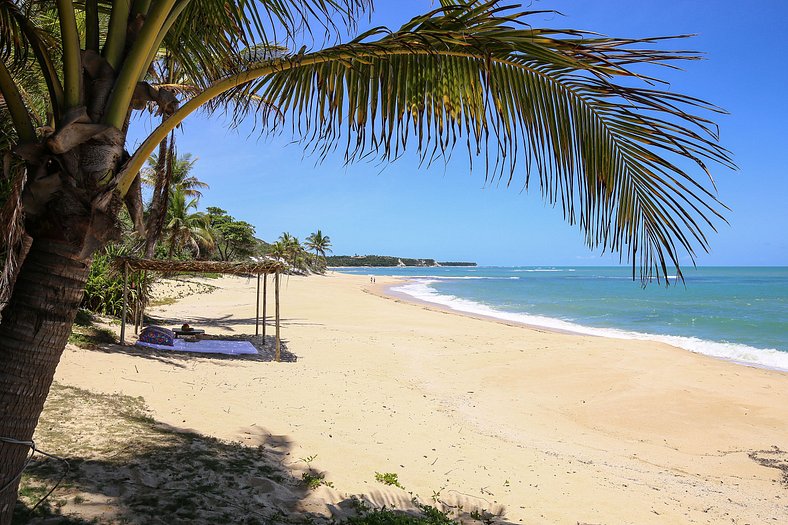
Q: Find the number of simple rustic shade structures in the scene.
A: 1